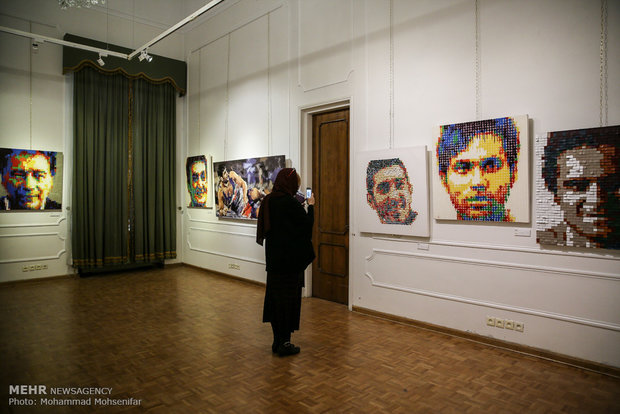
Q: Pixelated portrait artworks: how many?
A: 5